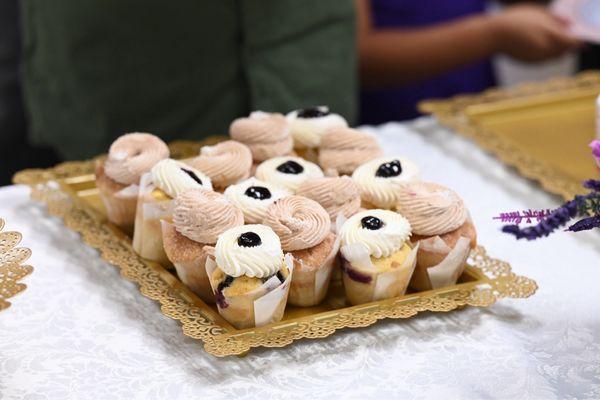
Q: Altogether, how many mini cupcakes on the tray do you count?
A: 15